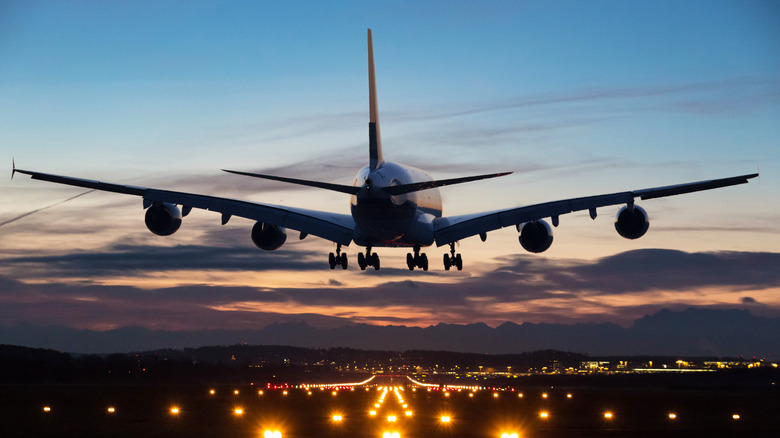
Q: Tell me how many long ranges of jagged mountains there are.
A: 1